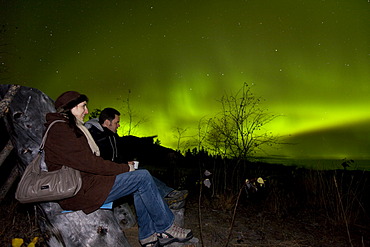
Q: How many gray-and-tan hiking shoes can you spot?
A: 2